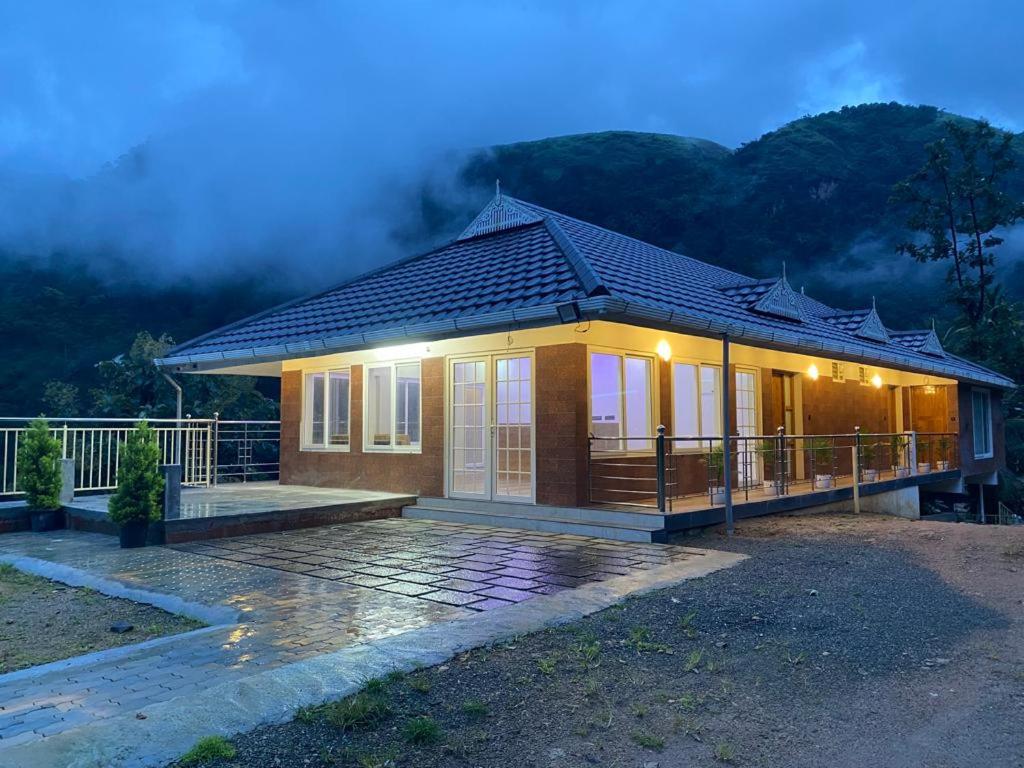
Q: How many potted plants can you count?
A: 9